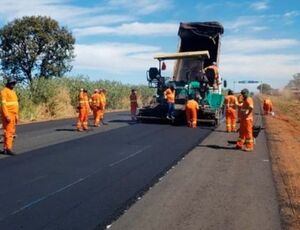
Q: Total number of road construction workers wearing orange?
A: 12